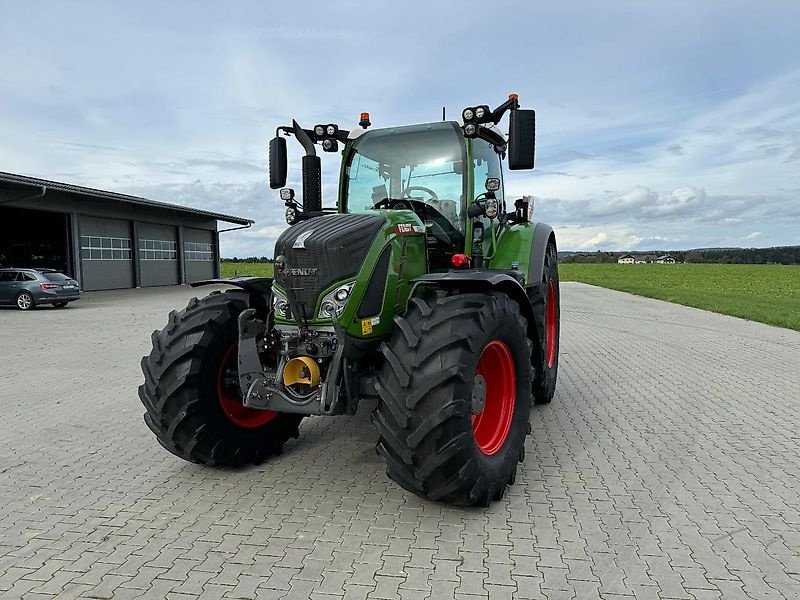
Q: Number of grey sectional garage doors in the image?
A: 3